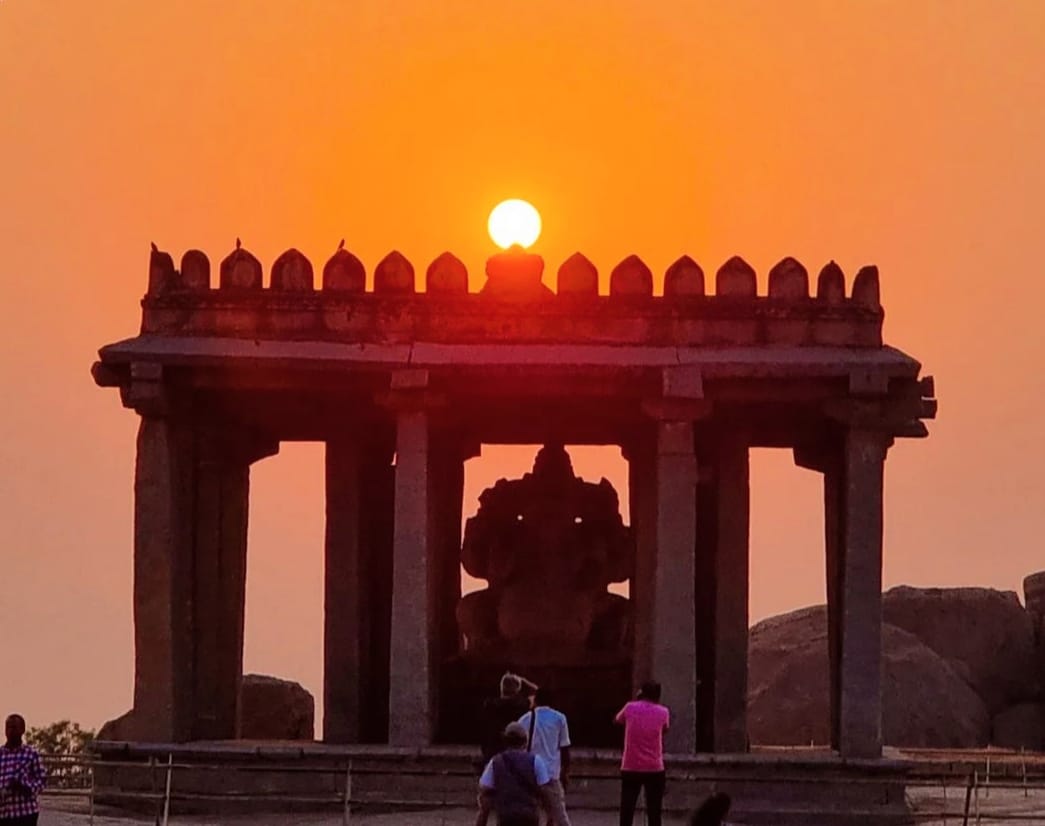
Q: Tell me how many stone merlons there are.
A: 14